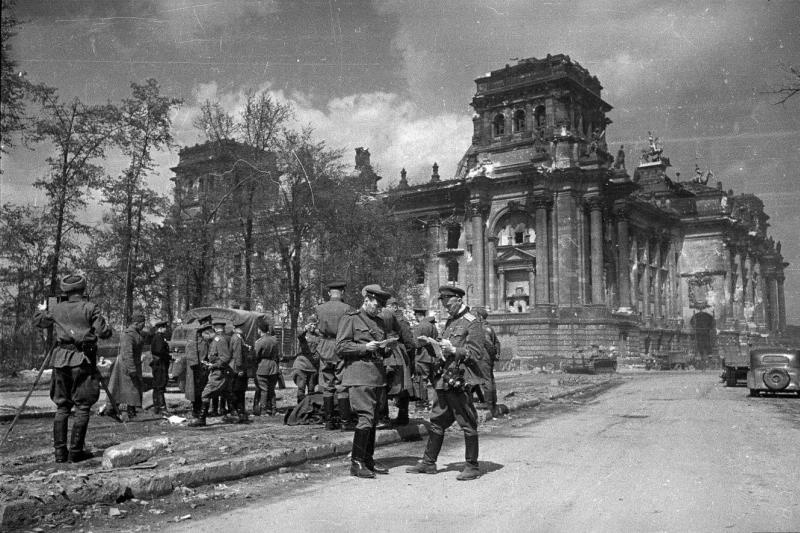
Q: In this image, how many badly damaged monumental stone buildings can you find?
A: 1